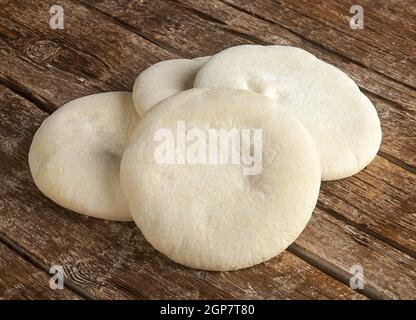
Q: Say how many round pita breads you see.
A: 4